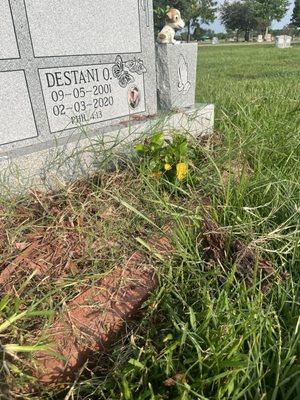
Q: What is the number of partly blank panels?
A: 3